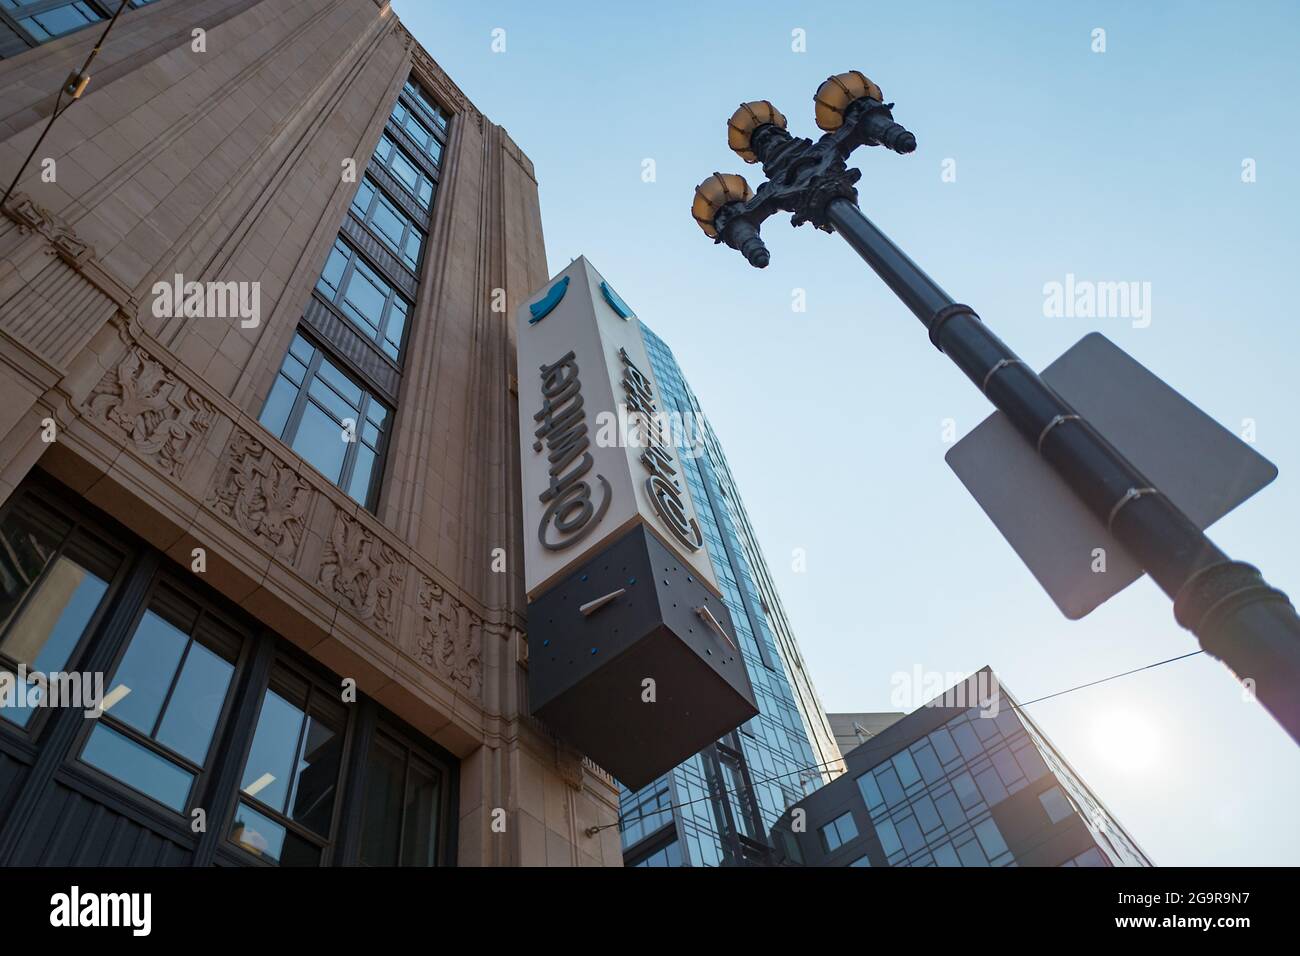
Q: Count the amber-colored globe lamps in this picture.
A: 3